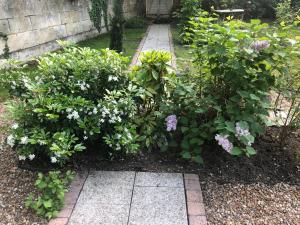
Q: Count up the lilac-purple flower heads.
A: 4